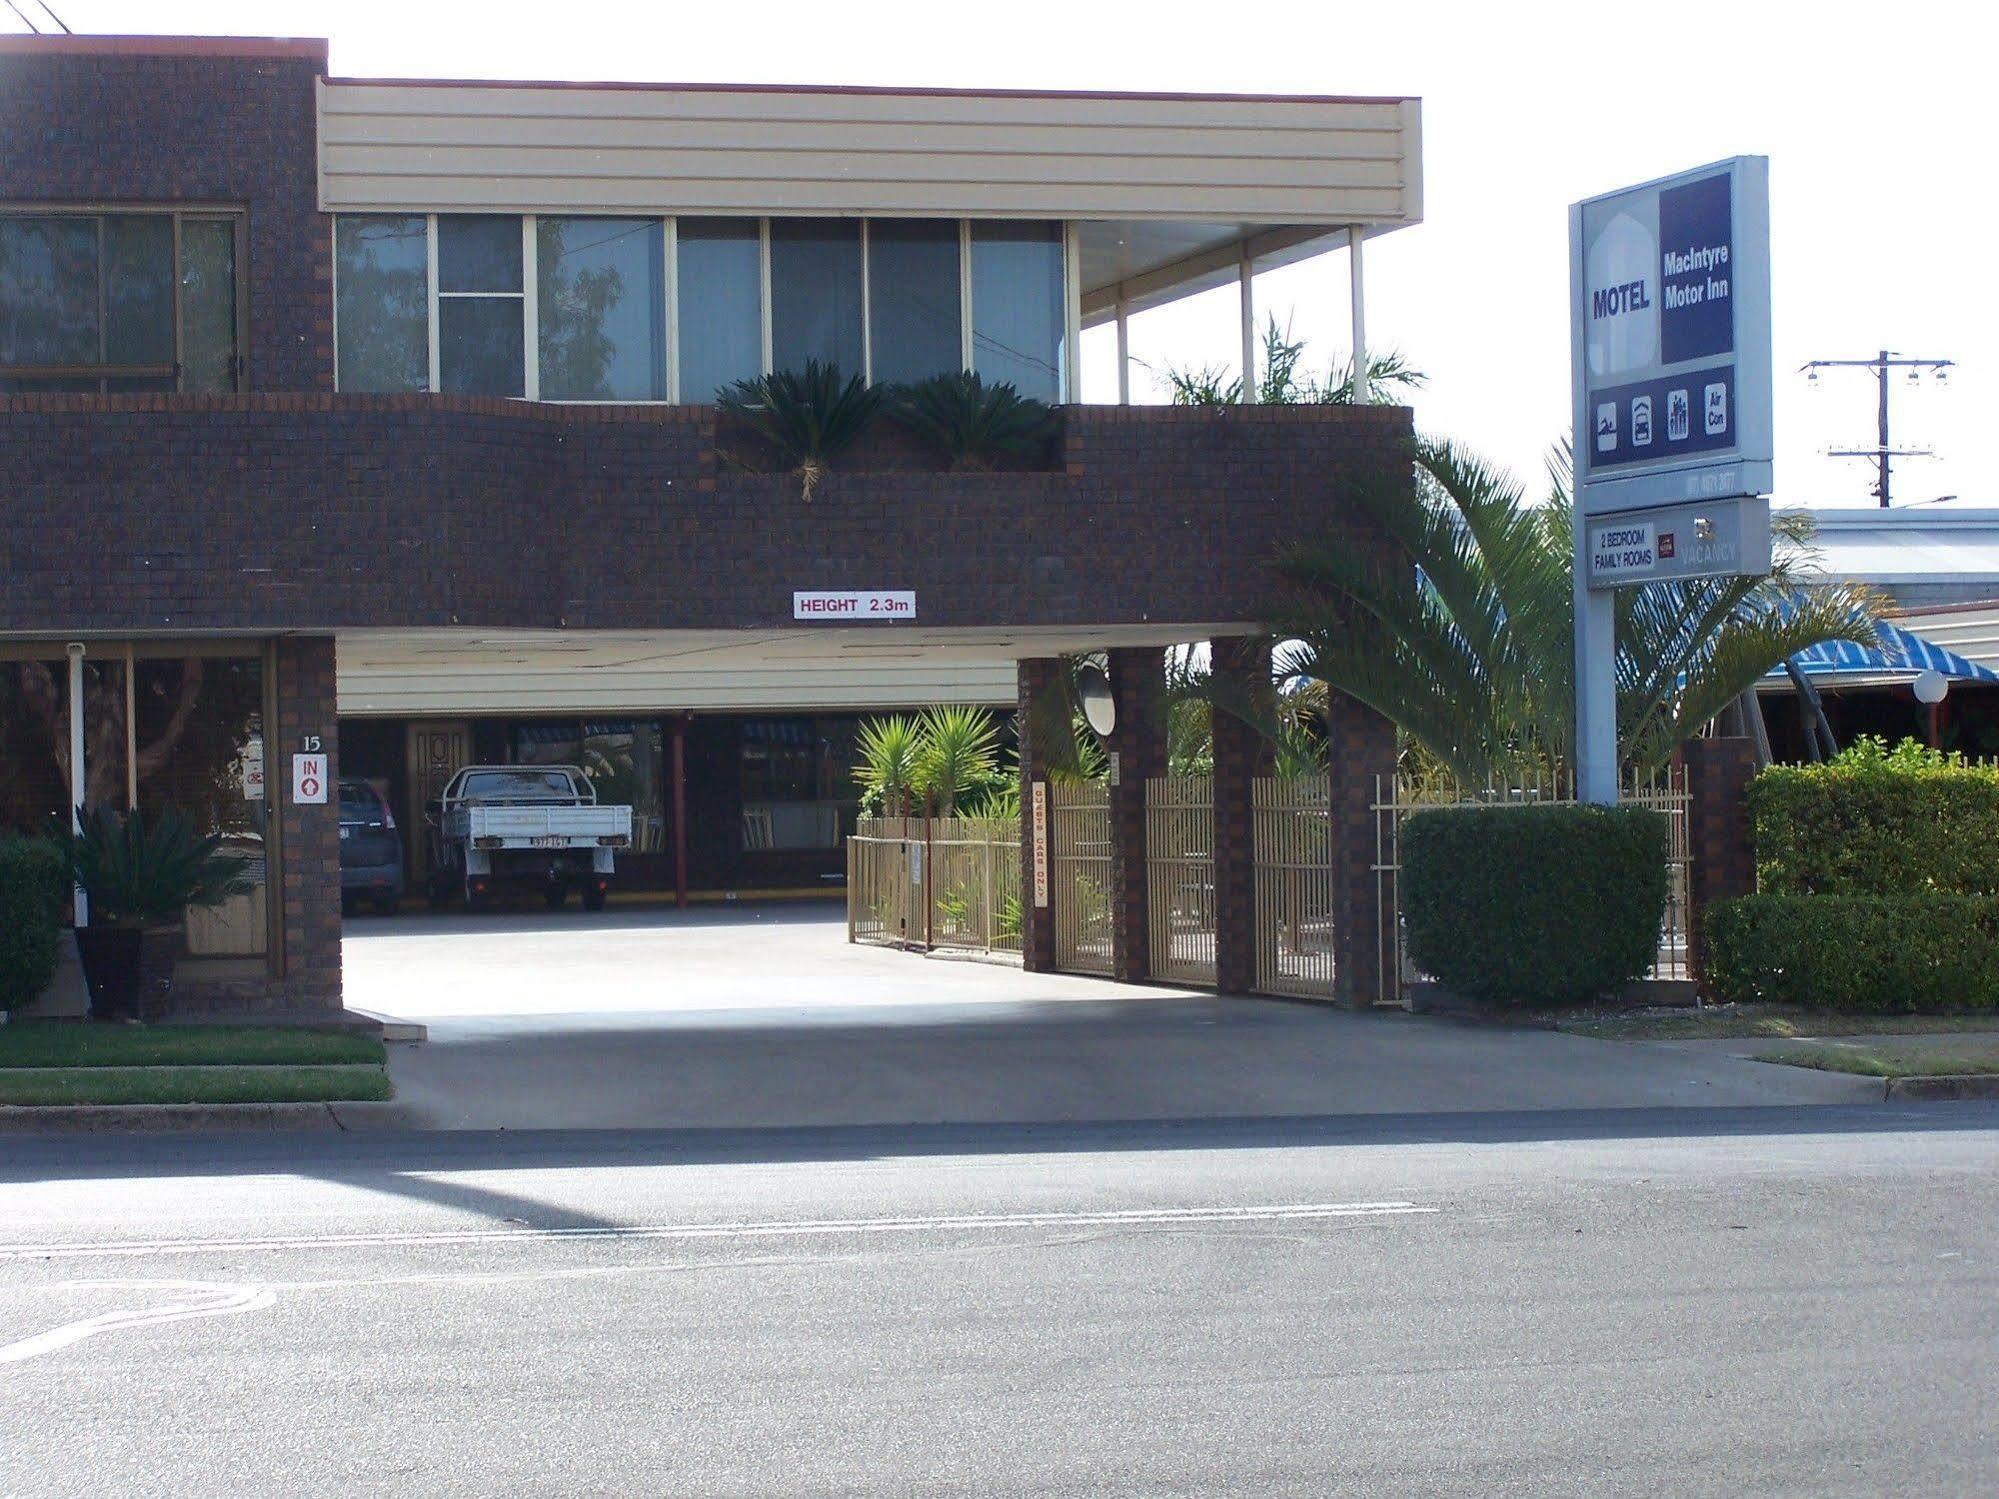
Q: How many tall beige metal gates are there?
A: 3